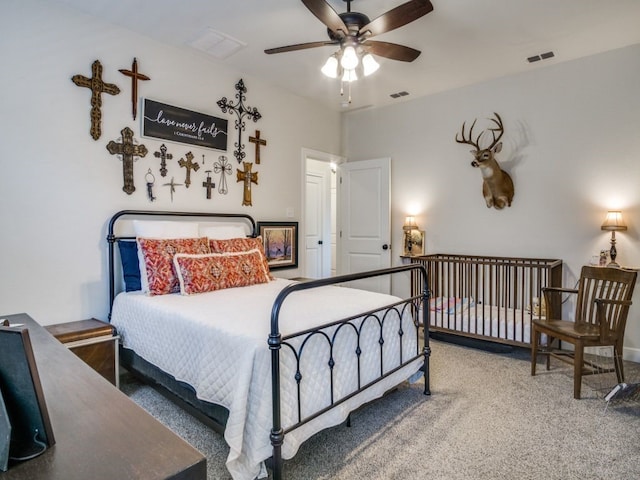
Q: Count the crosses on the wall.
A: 11